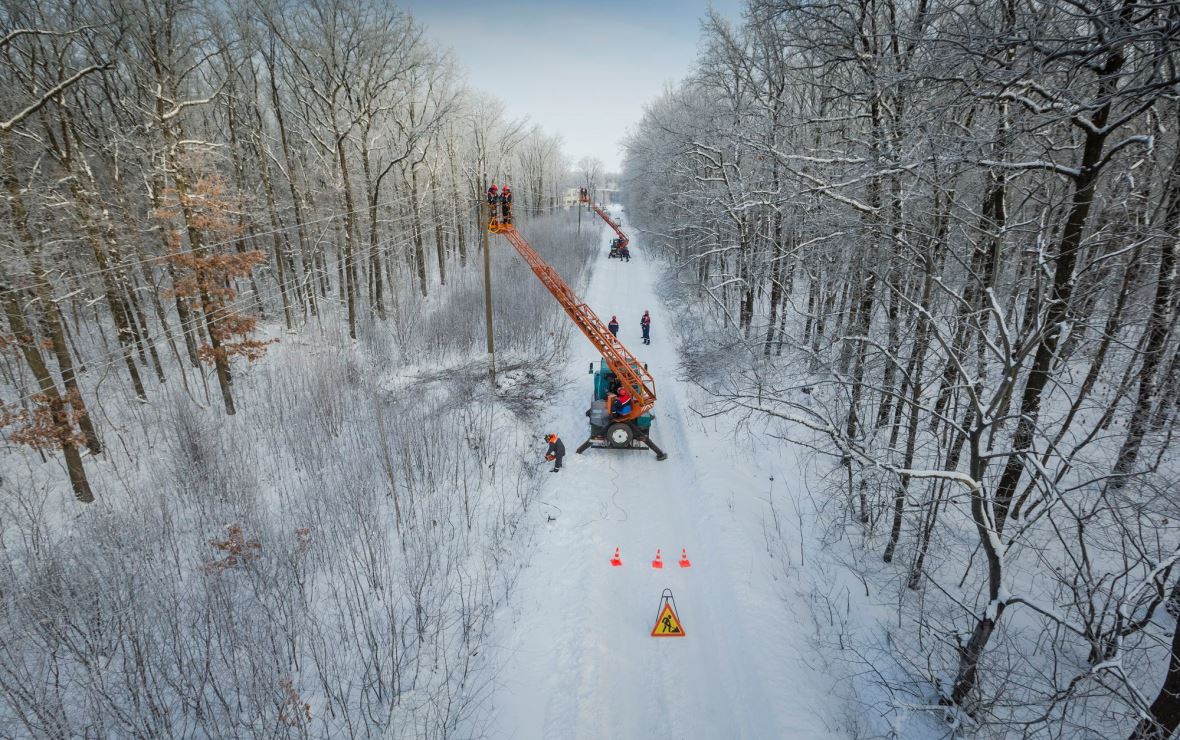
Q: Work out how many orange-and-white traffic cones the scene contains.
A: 3